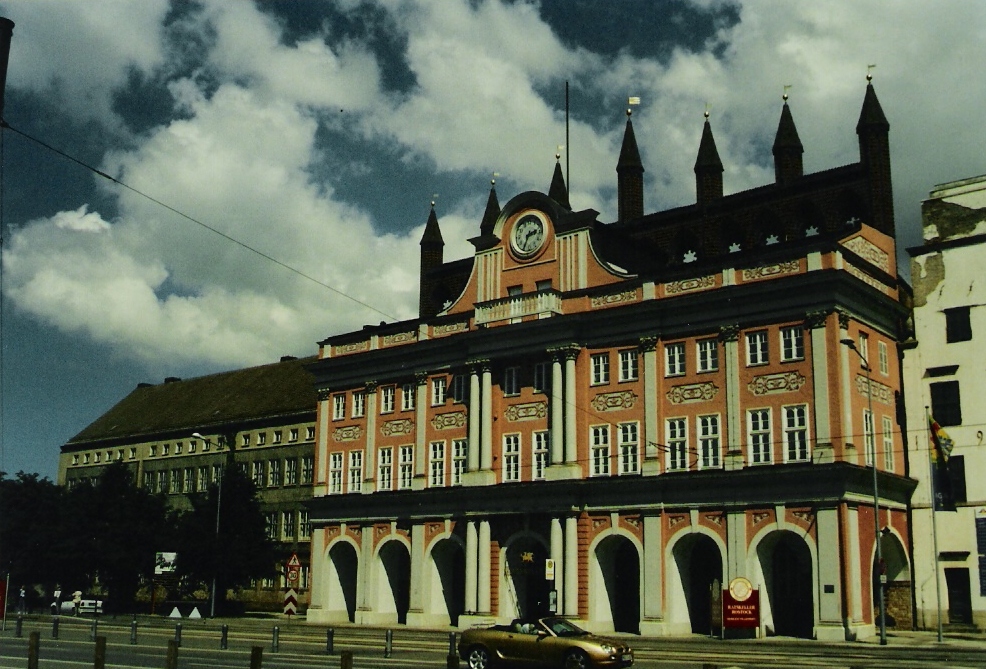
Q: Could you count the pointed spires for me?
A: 7